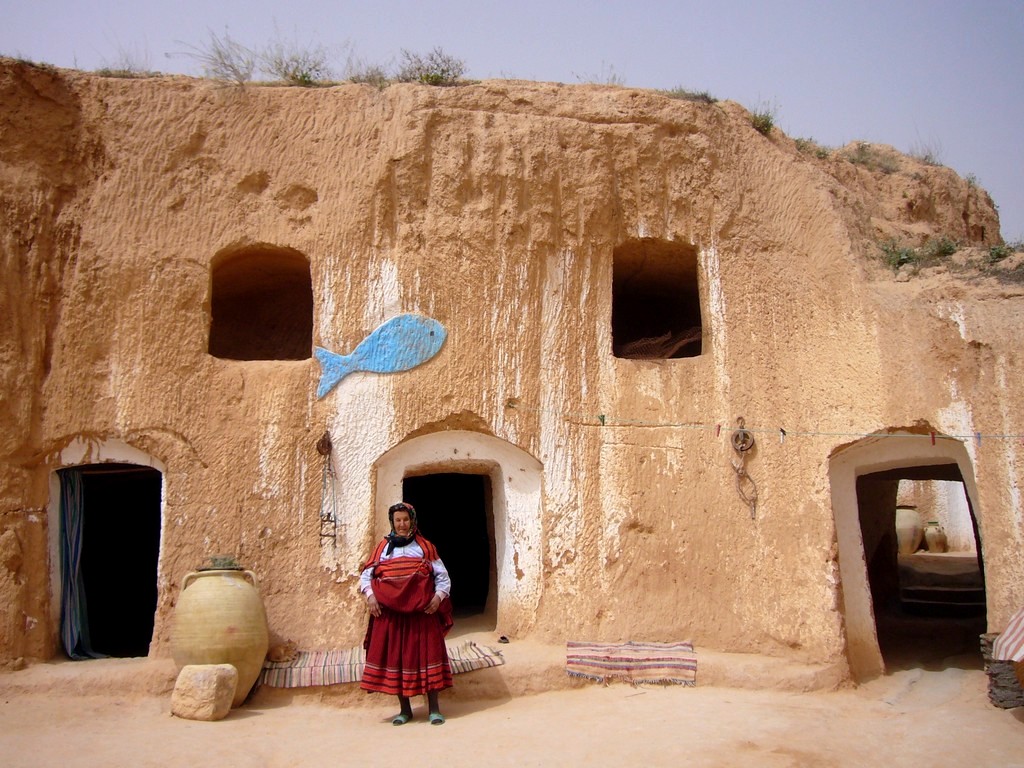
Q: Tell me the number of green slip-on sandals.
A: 2